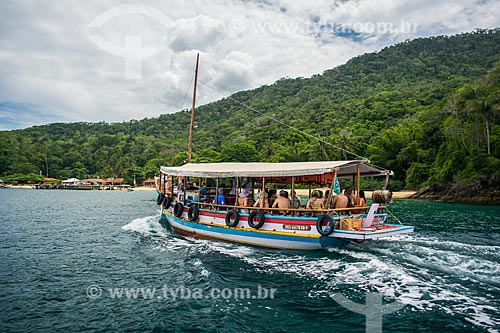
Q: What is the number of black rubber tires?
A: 7